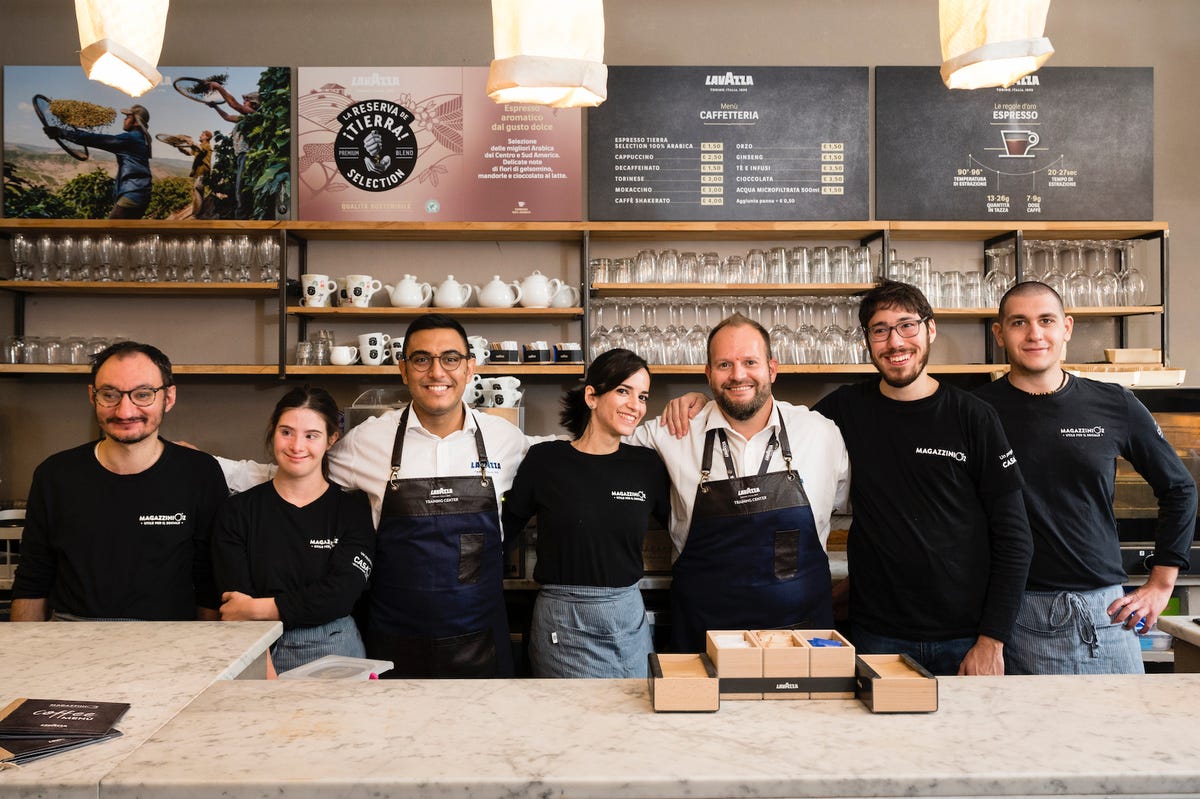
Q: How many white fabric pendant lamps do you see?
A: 3